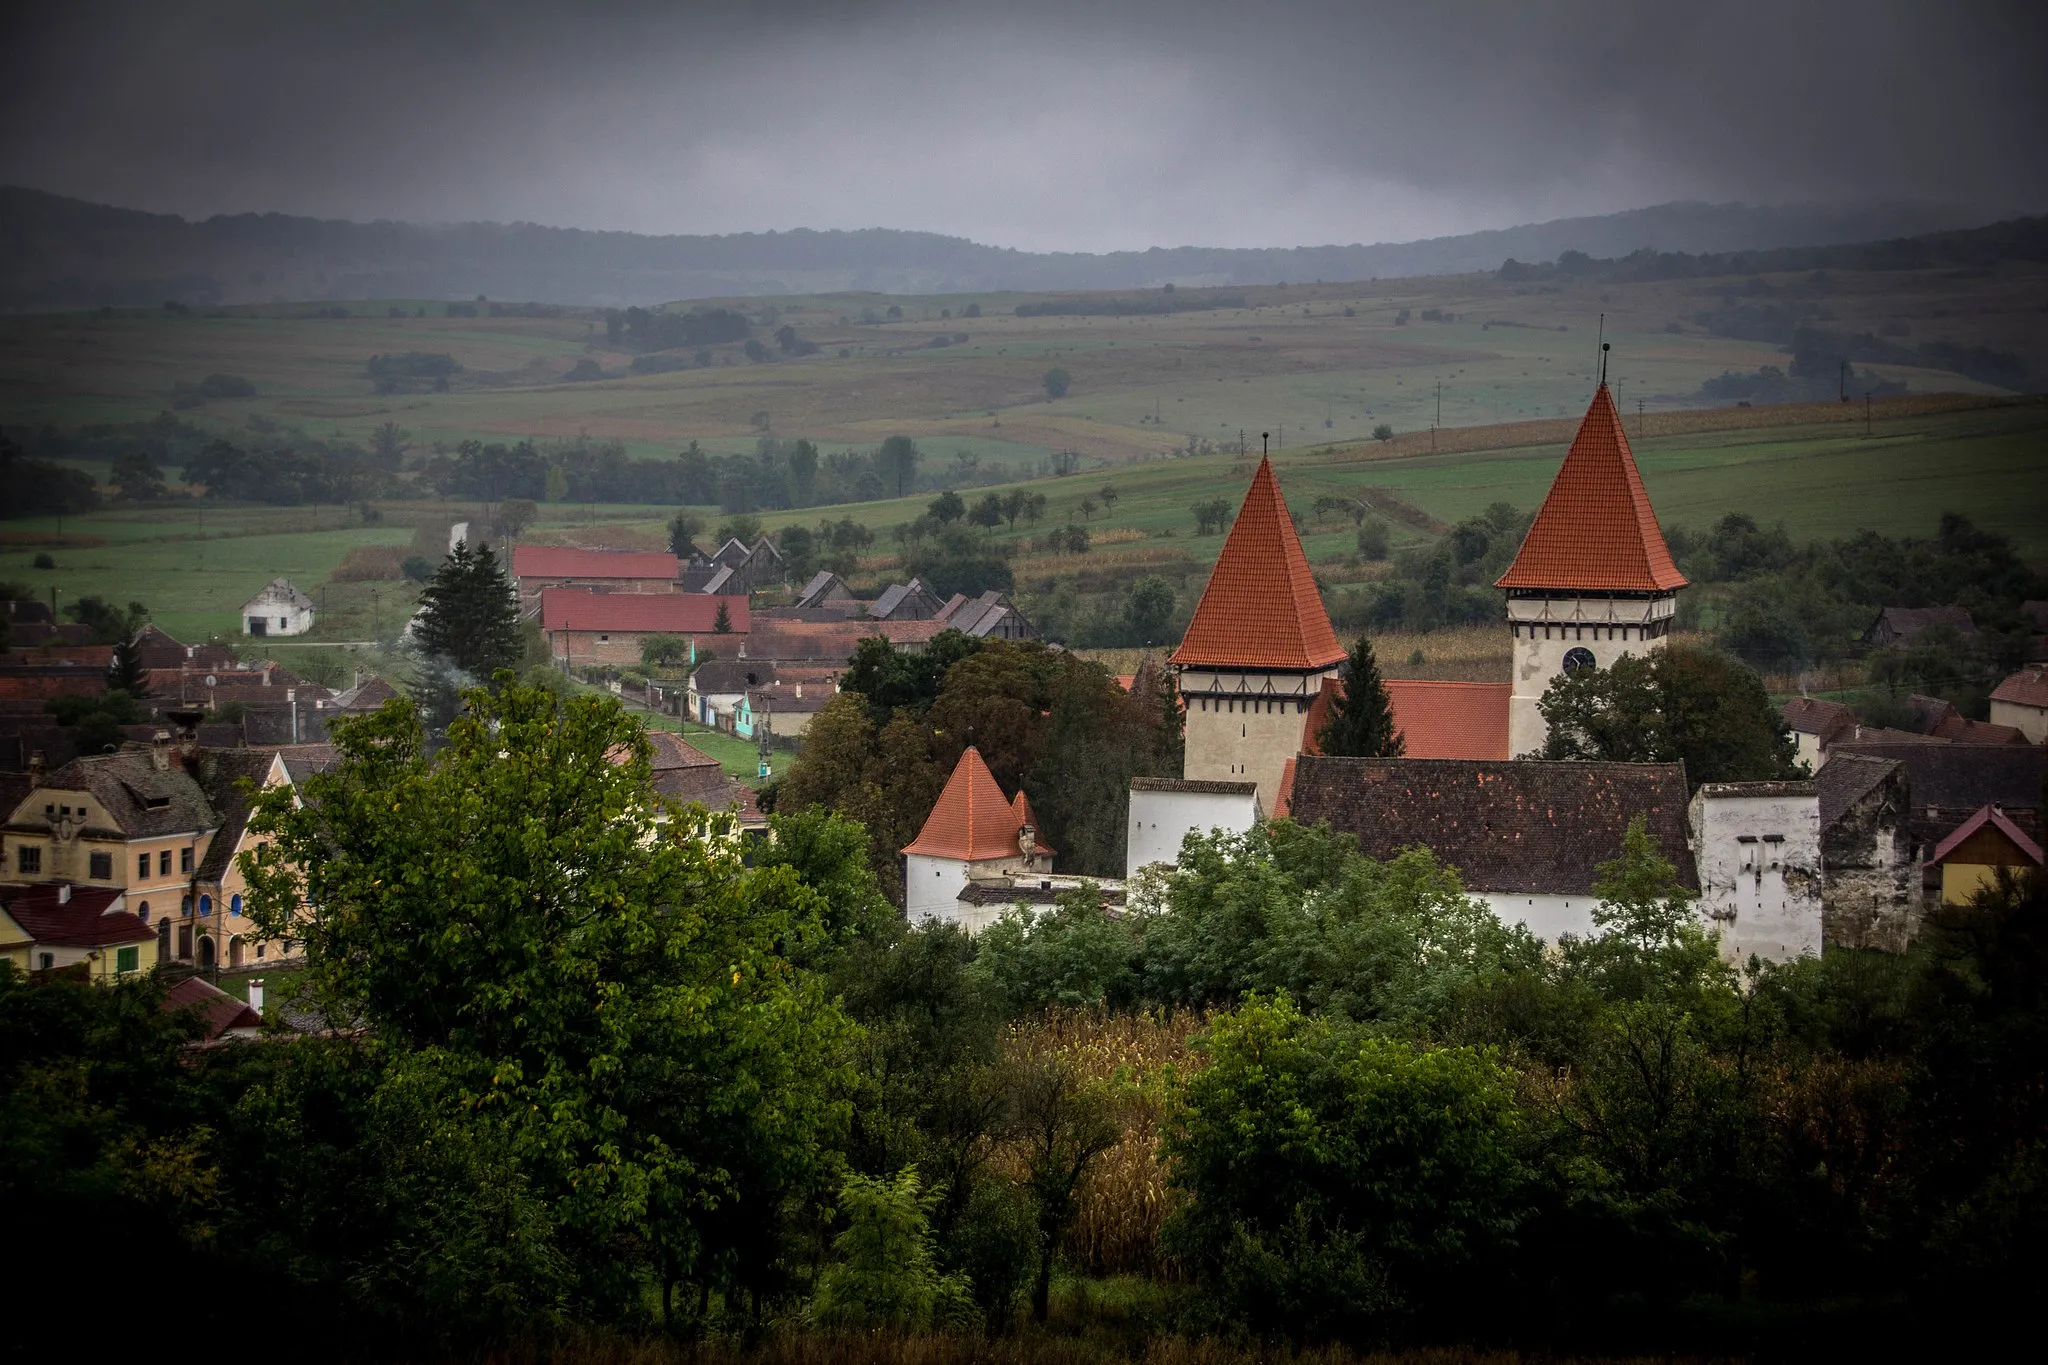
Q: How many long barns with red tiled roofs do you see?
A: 2